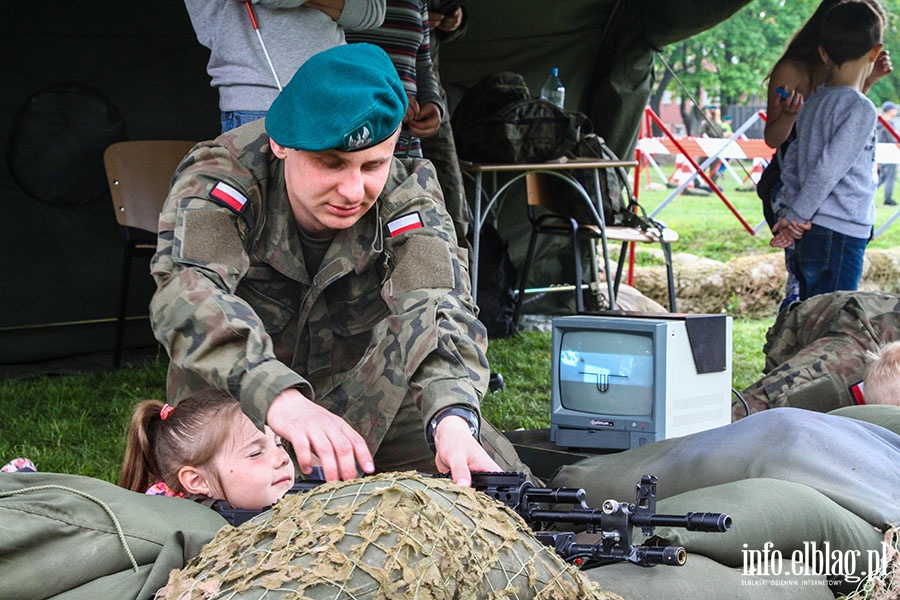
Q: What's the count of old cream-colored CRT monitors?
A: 1